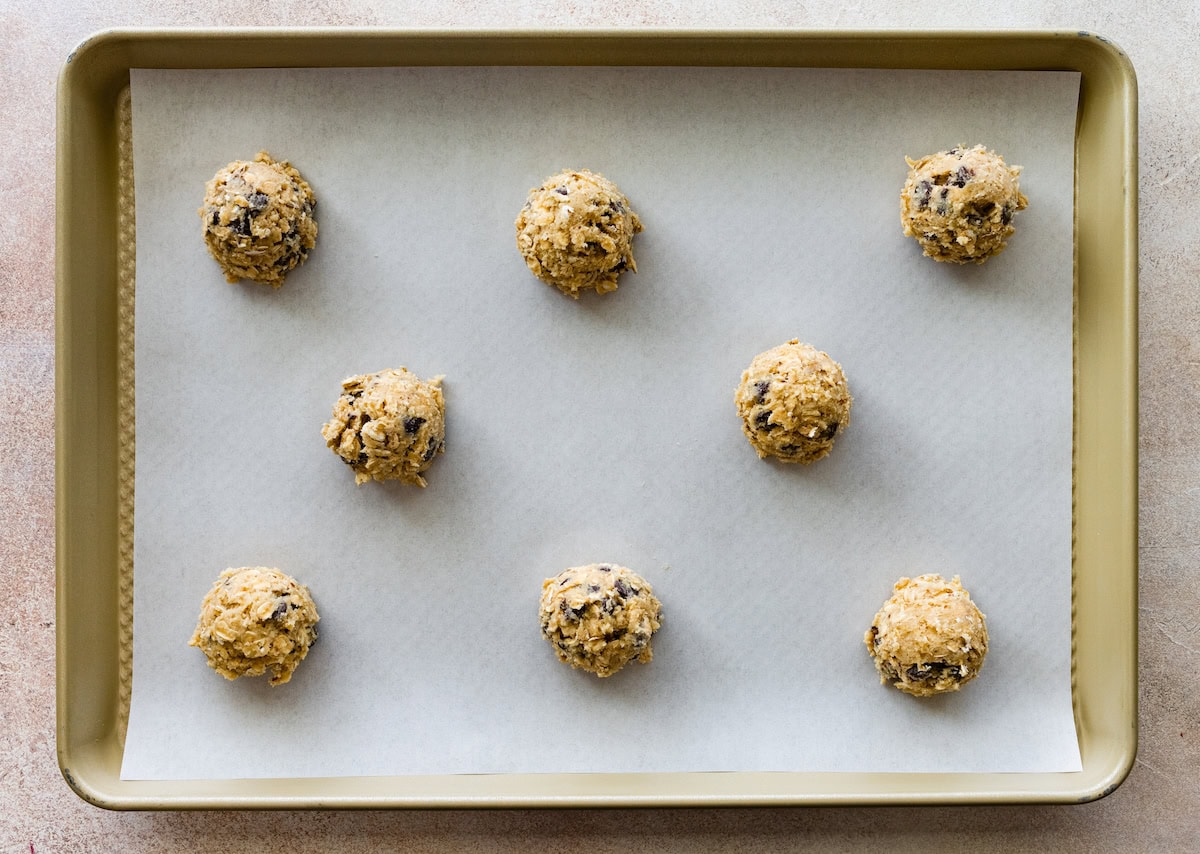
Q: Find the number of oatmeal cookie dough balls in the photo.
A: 8